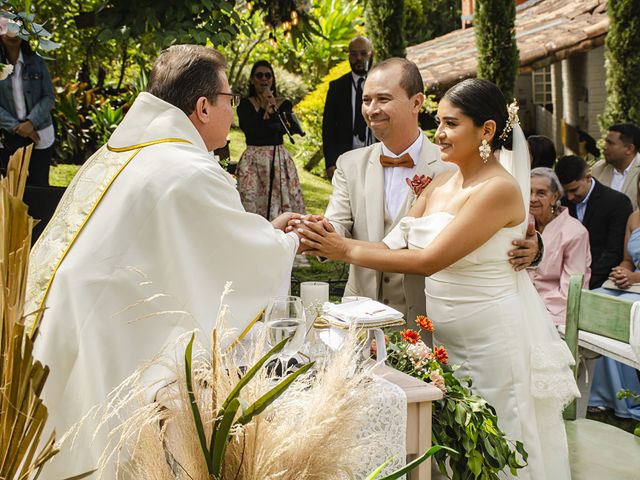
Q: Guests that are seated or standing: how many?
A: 8